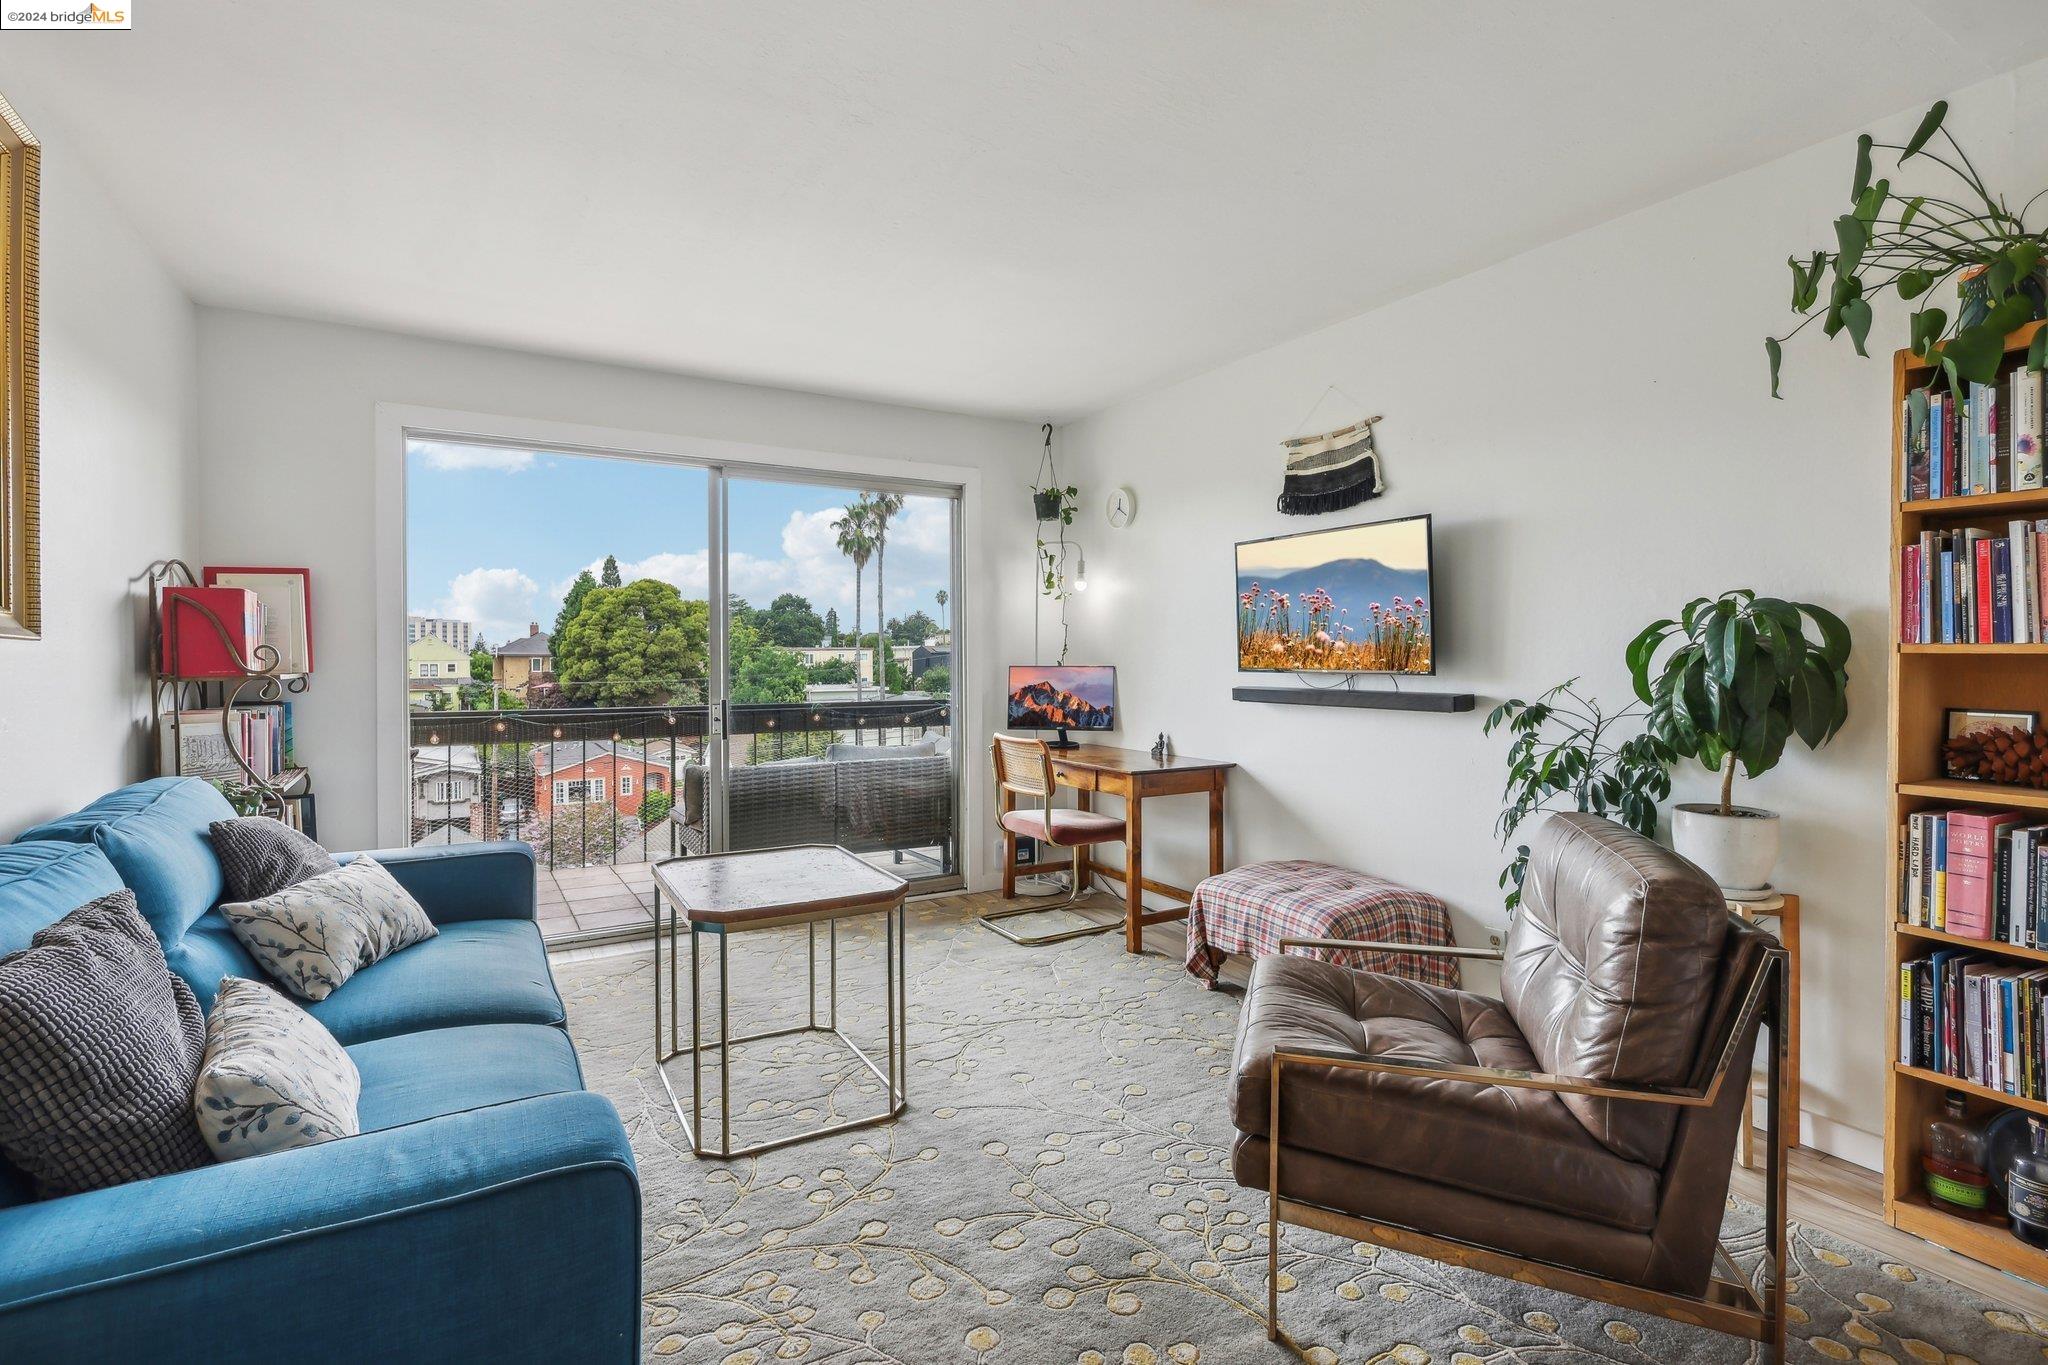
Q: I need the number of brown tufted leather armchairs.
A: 1